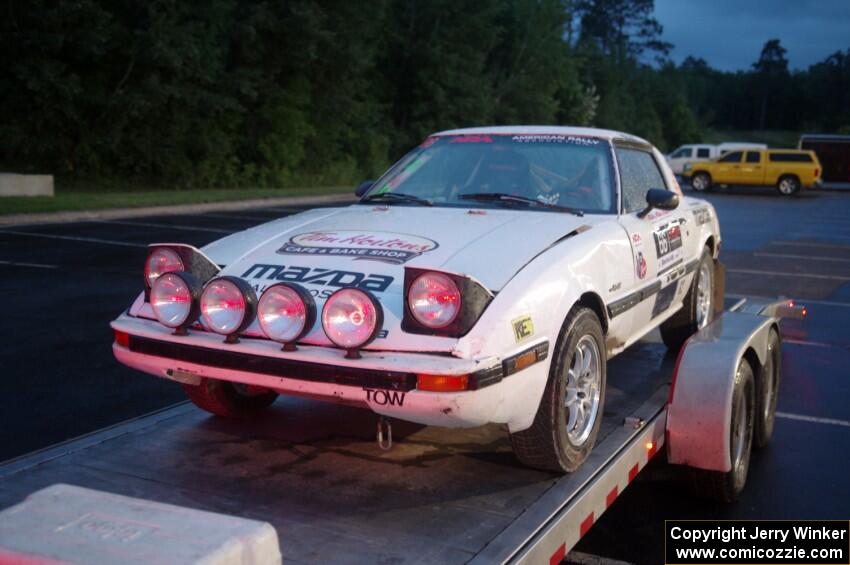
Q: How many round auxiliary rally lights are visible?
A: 4